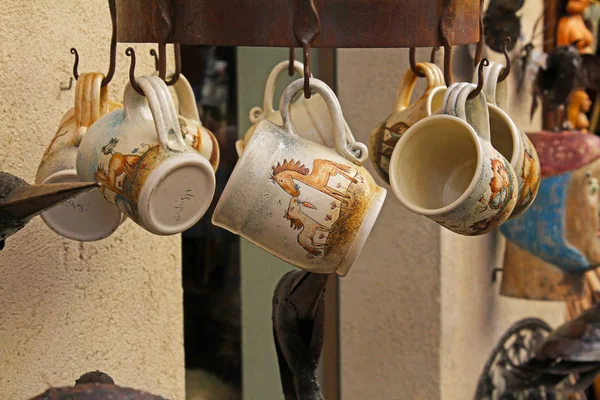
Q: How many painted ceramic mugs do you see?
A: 8